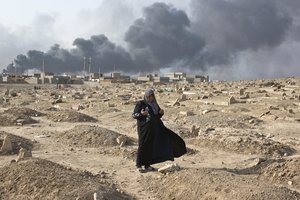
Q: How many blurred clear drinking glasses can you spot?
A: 0